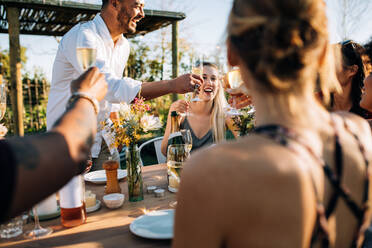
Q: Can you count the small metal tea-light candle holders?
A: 2